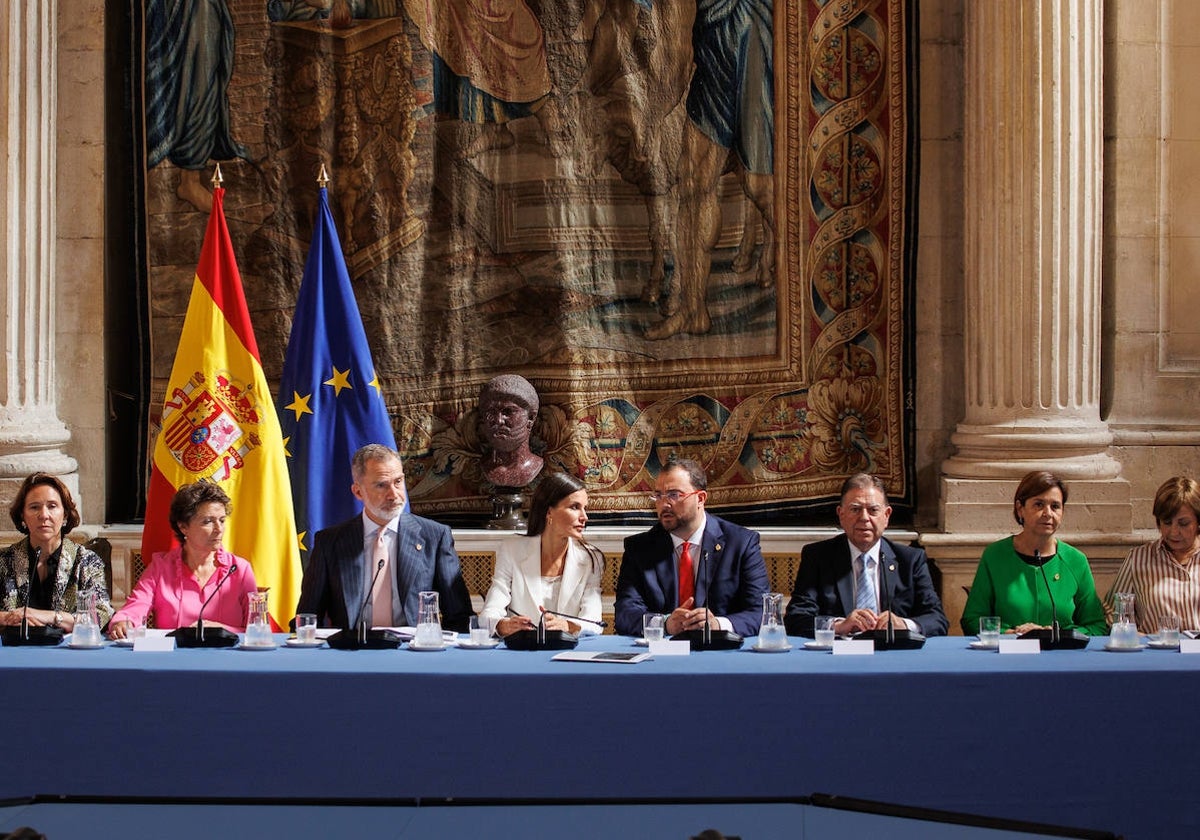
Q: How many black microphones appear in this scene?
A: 7